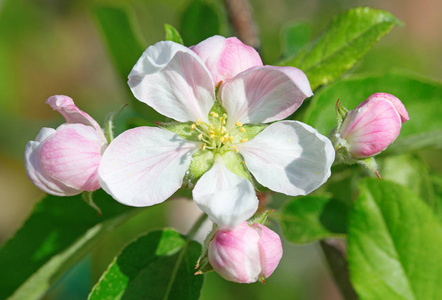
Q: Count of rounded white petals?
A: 5